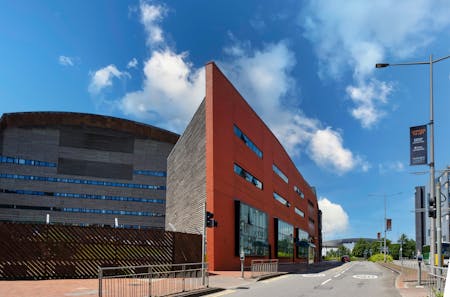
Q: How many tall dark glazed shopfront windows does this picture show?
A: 3